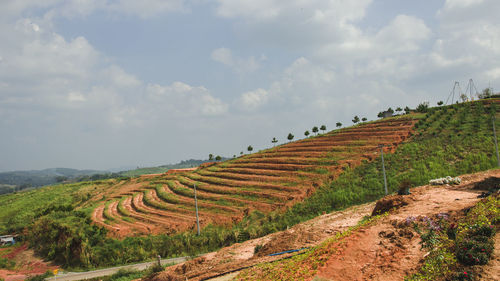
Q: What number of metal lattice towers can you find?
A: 2